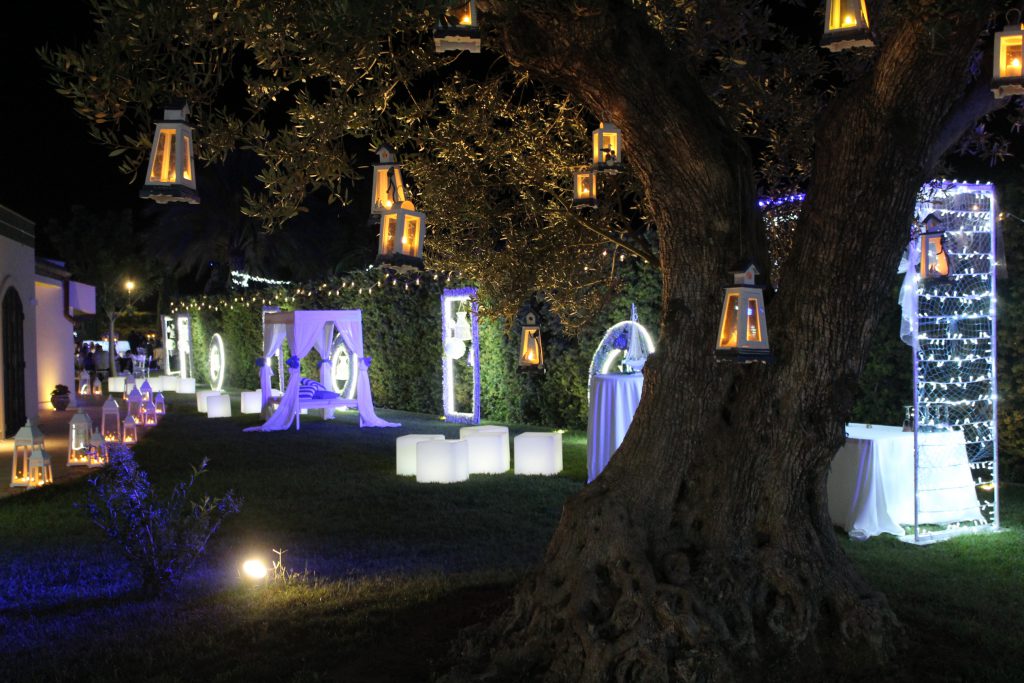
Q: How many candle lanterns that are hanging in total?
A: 11